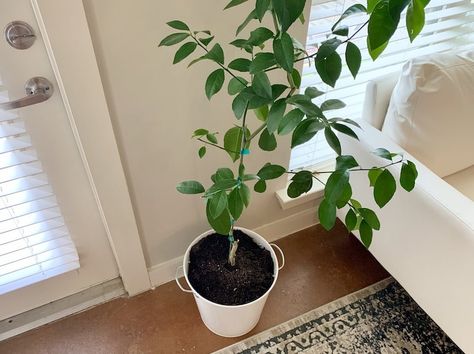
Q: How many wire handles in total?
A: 2